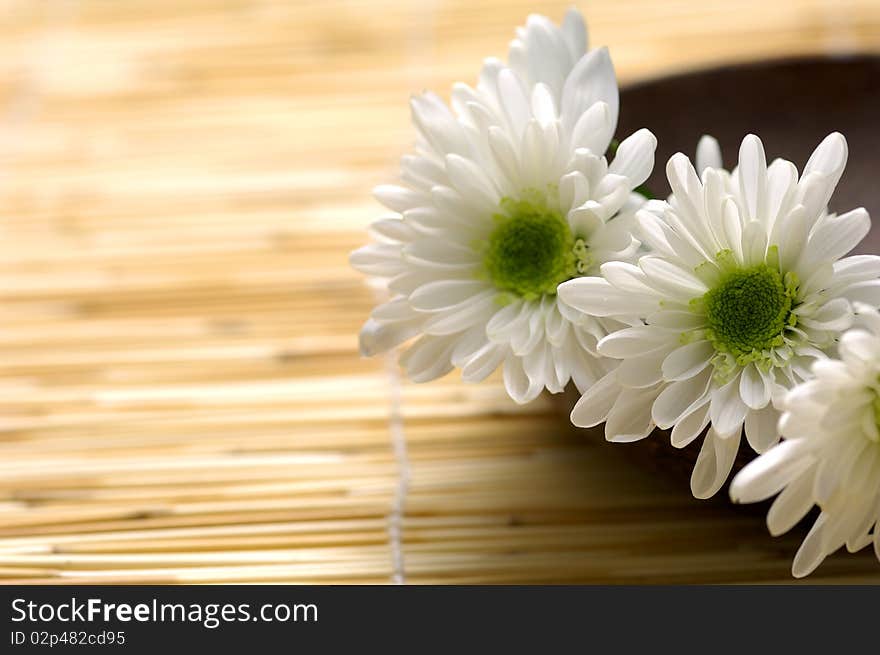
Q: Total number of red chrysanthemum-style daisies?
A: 0